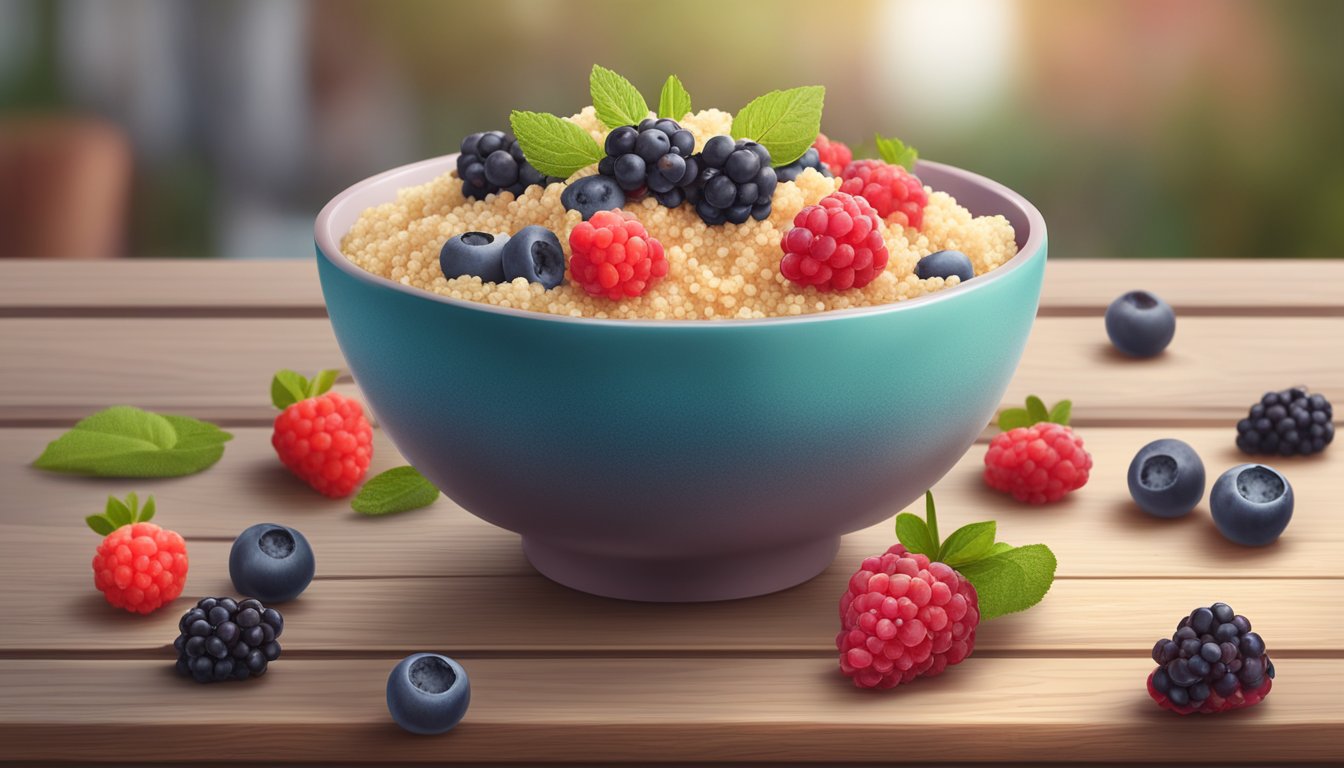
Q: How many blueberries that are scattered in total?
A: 5